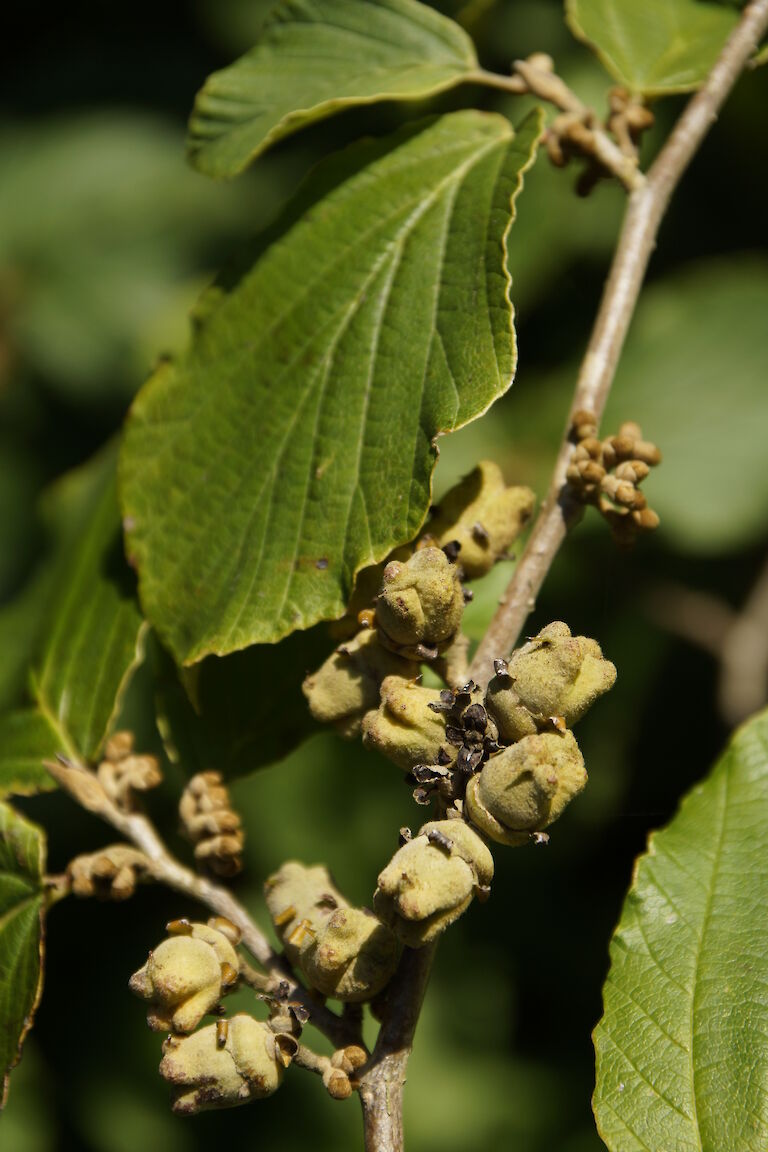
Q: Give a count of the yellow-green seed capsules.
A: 11